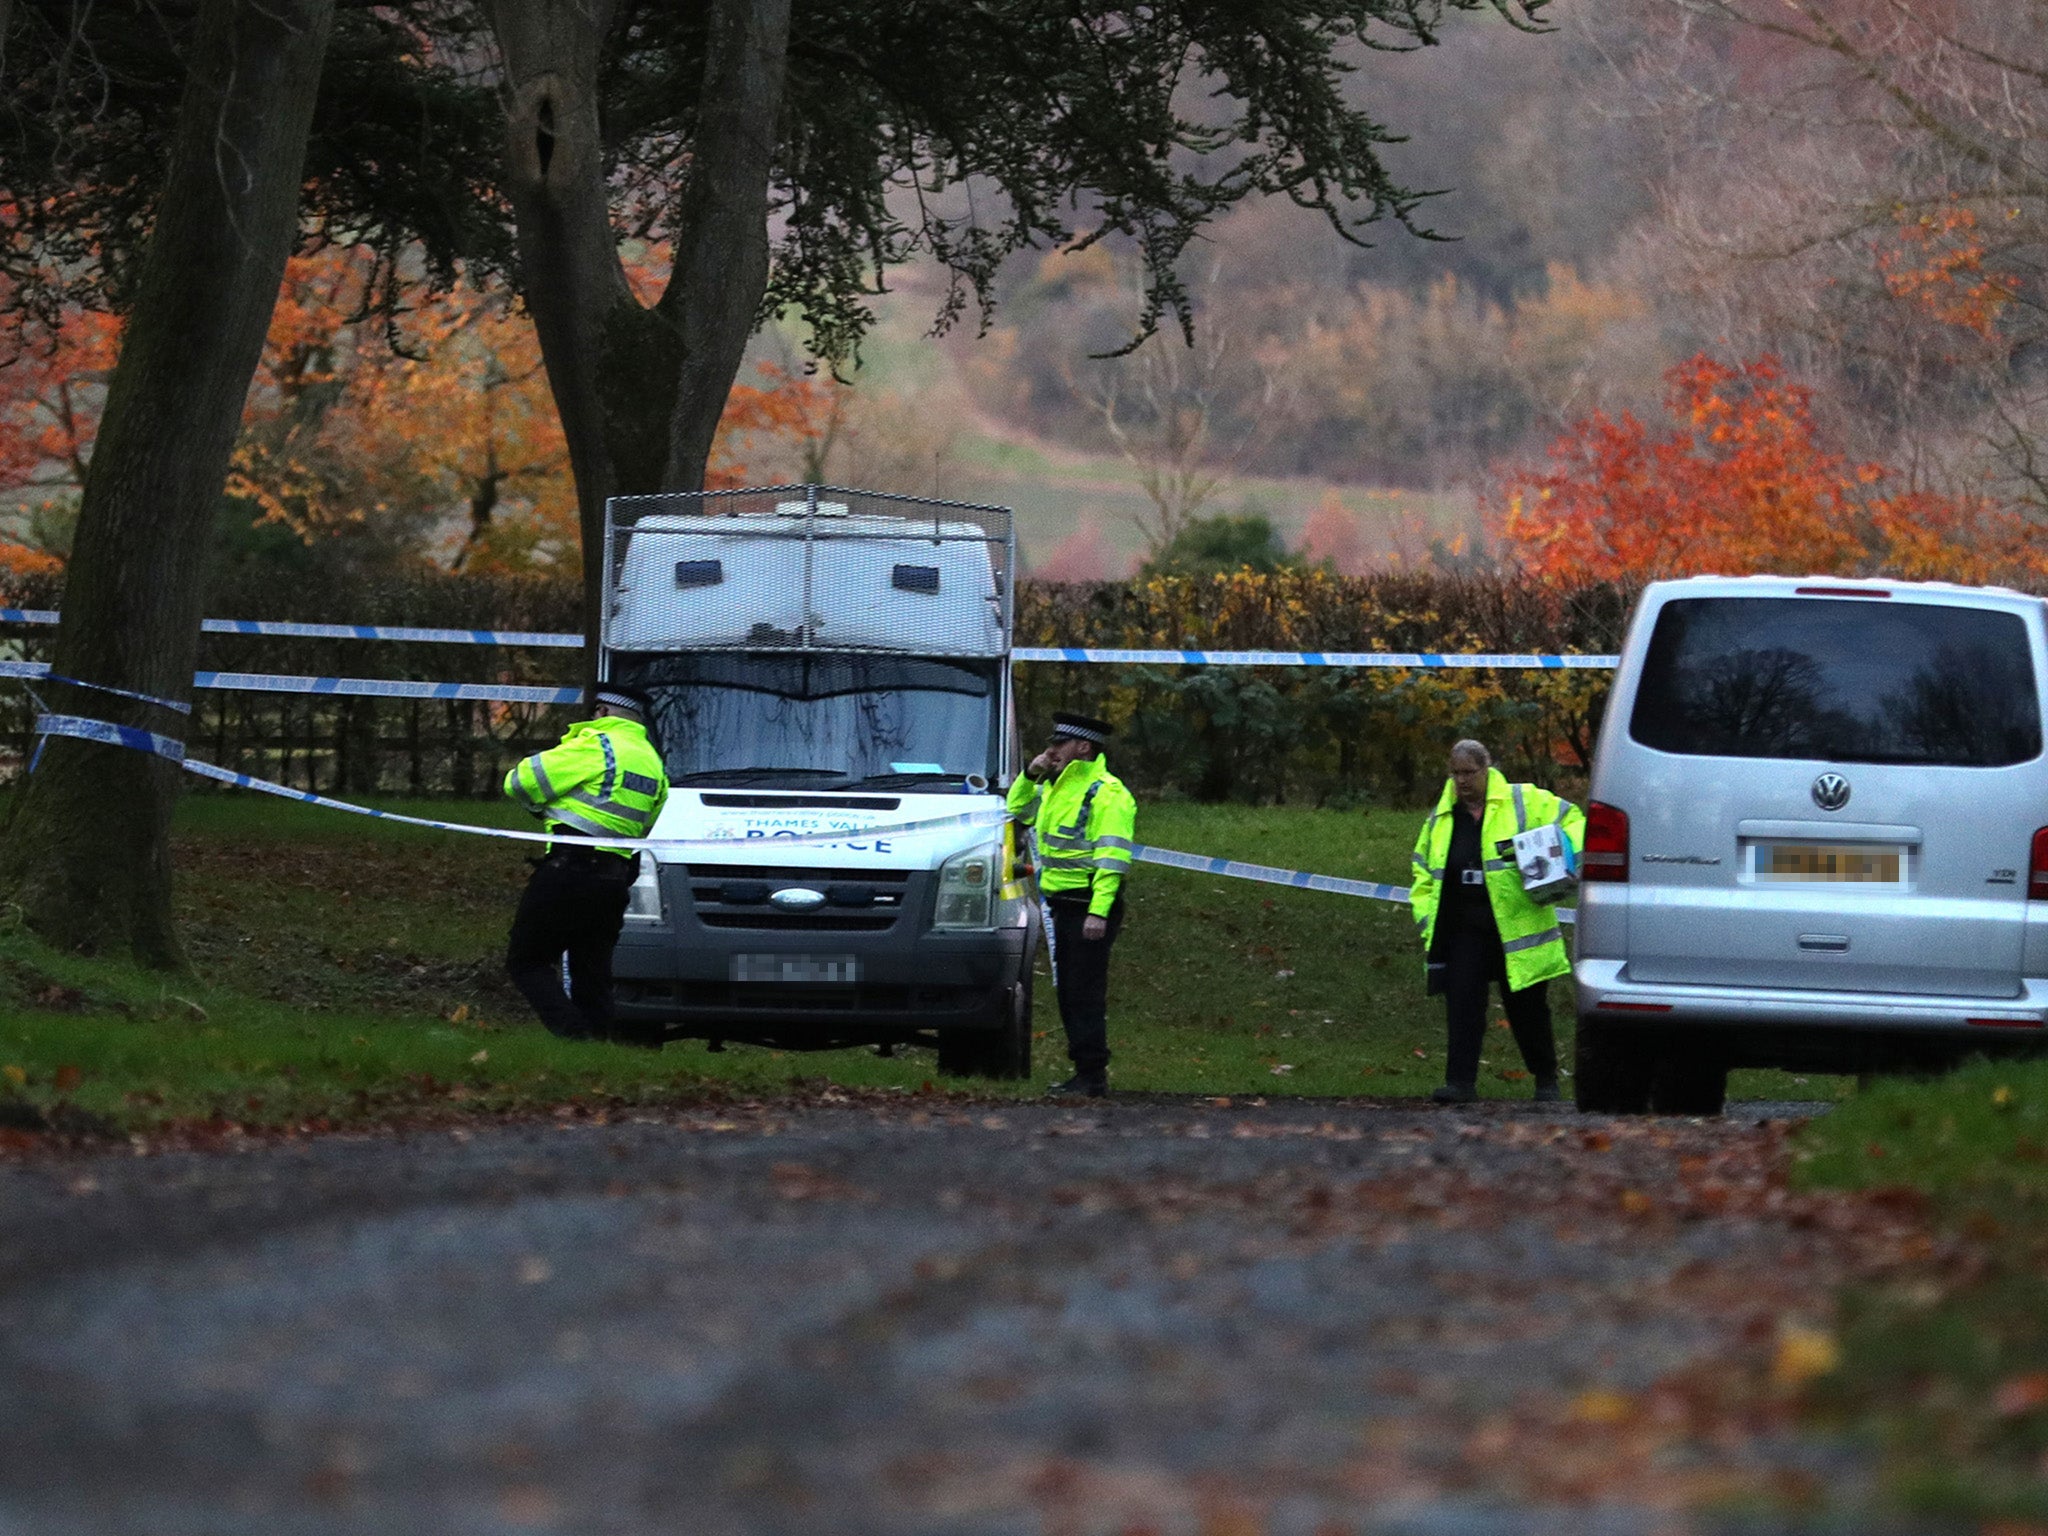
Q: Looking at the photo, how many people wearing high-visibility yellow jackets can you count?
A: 3